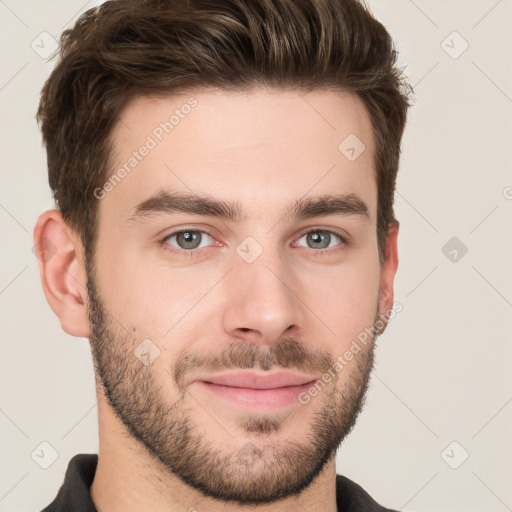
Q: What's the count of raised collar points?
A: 2